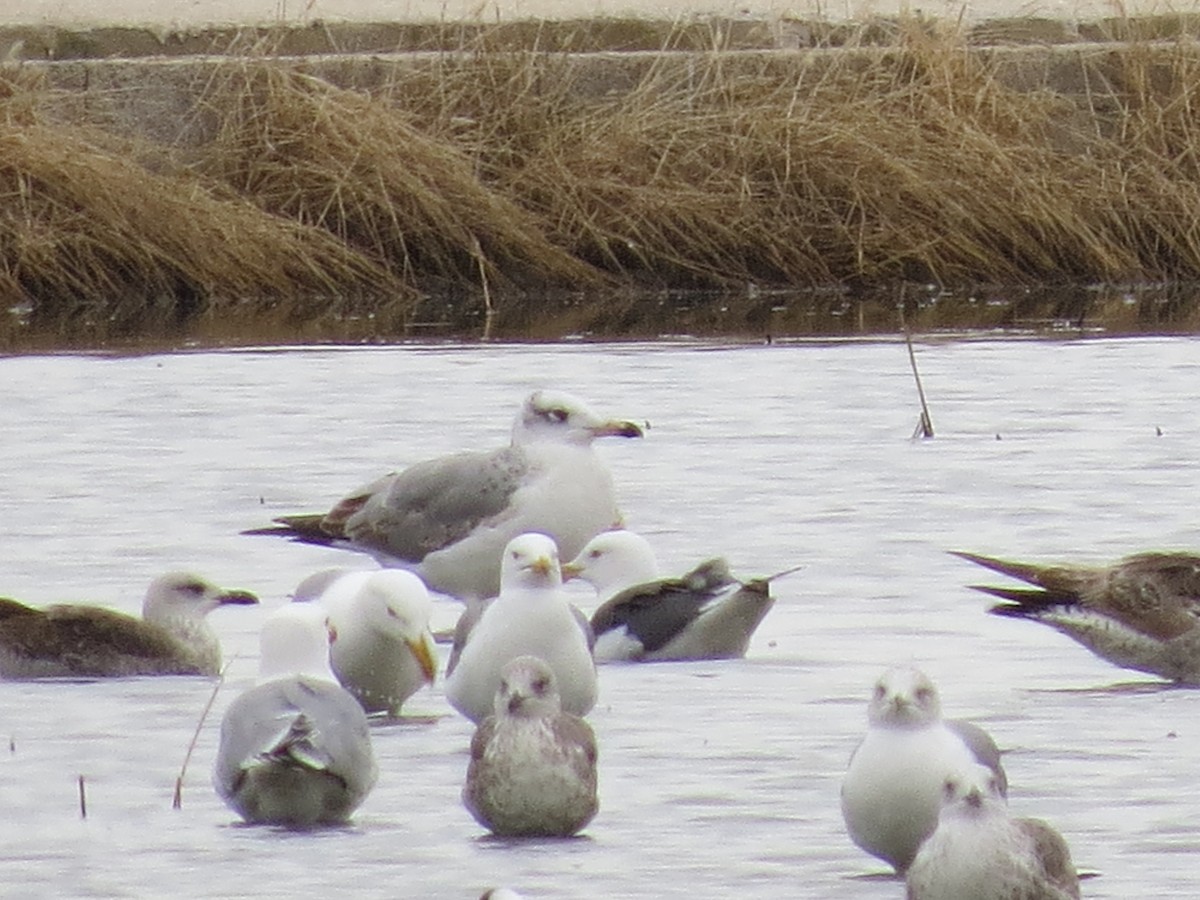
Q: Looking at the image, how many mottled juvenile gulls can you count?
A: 4